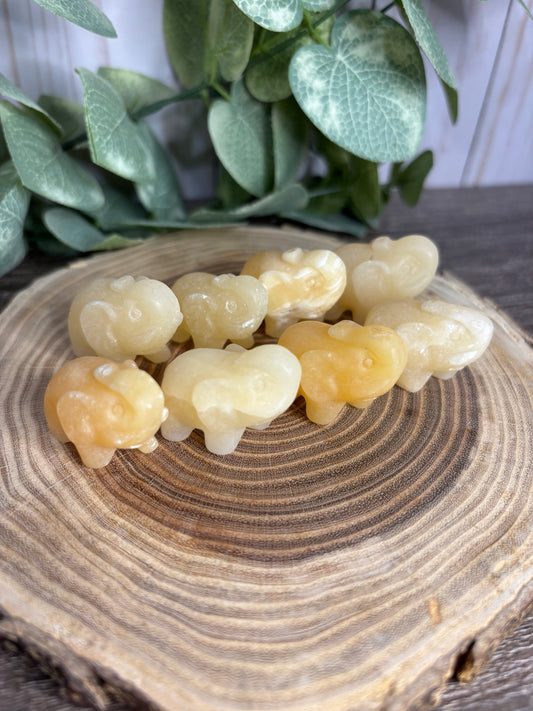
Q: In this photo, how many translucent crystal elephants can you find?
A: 8